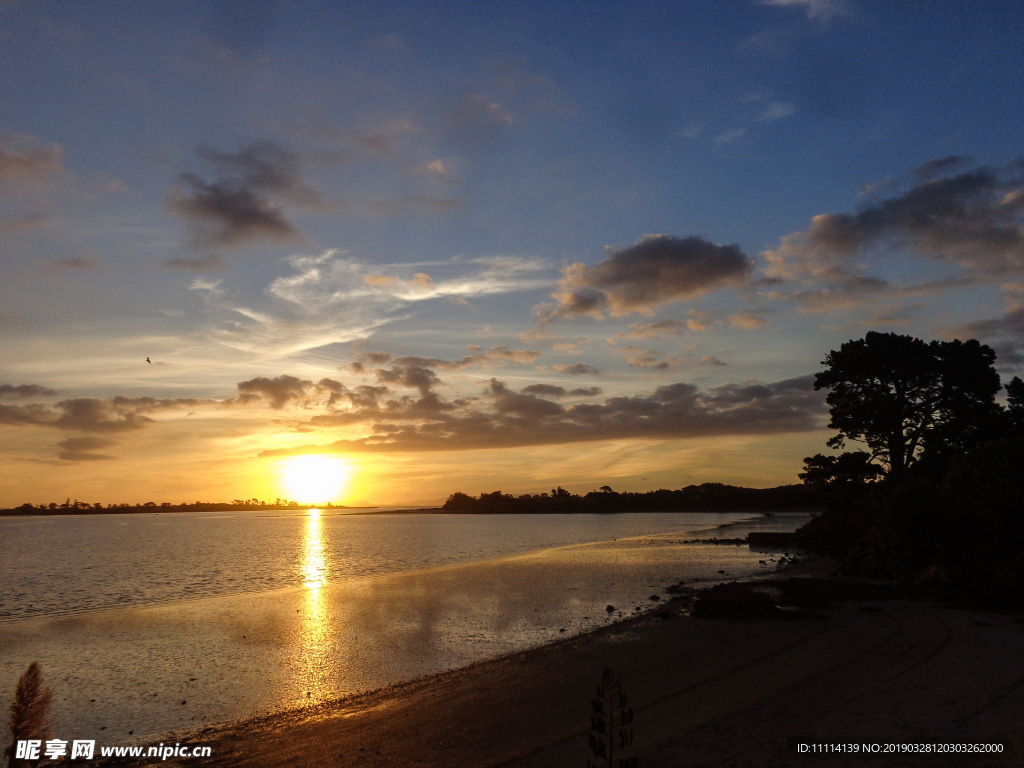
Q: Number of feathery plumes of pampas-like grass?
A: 1